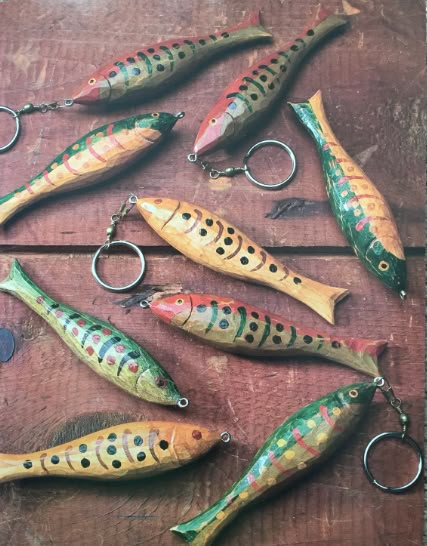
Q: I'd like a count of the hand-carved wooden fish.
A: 9